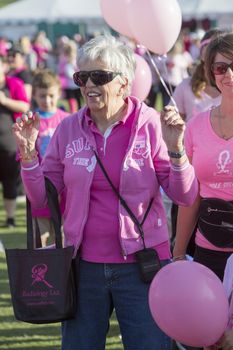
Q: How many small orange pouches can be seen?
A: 0